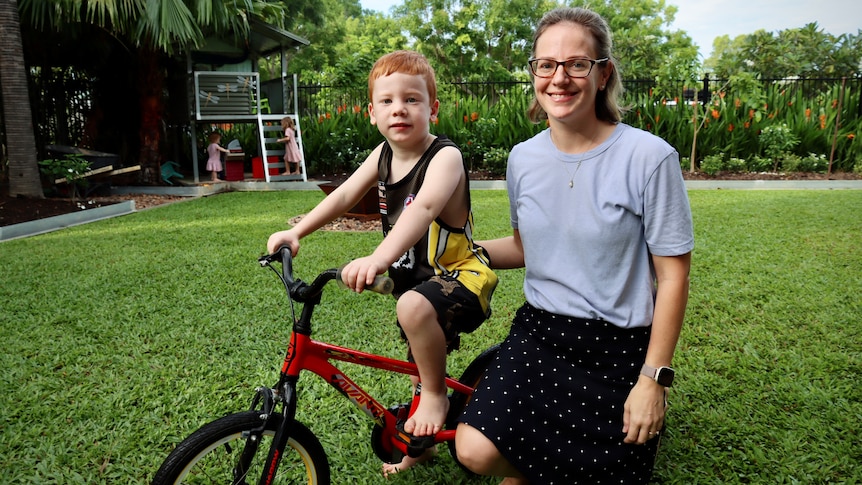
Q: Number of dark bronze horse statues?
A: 0